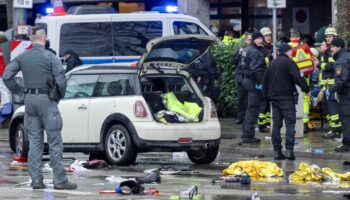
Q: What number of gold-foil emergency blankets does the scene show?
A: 2